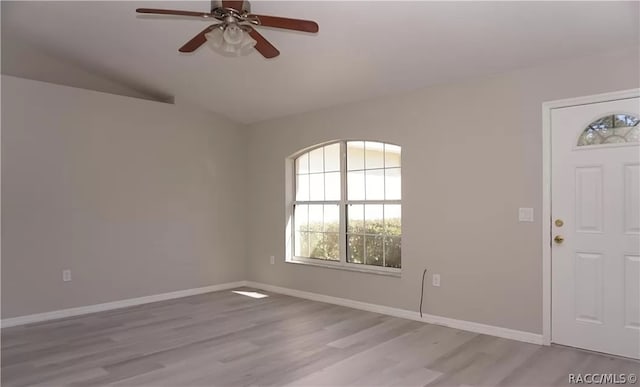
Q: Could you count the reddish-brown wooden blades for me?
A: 5